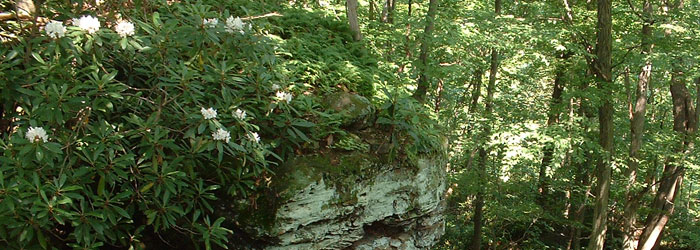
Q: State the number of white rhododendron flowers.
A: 11